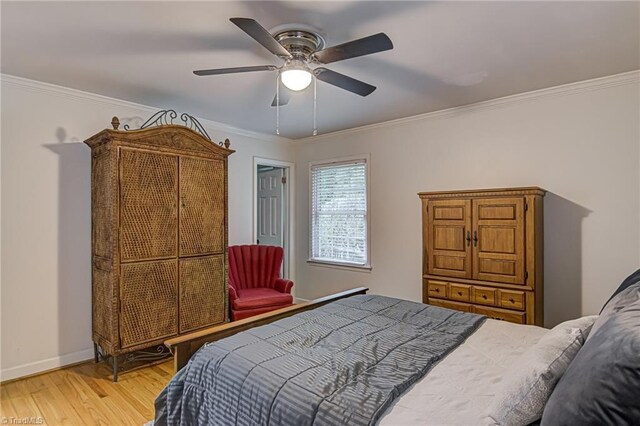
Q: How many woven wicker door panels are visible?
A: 4